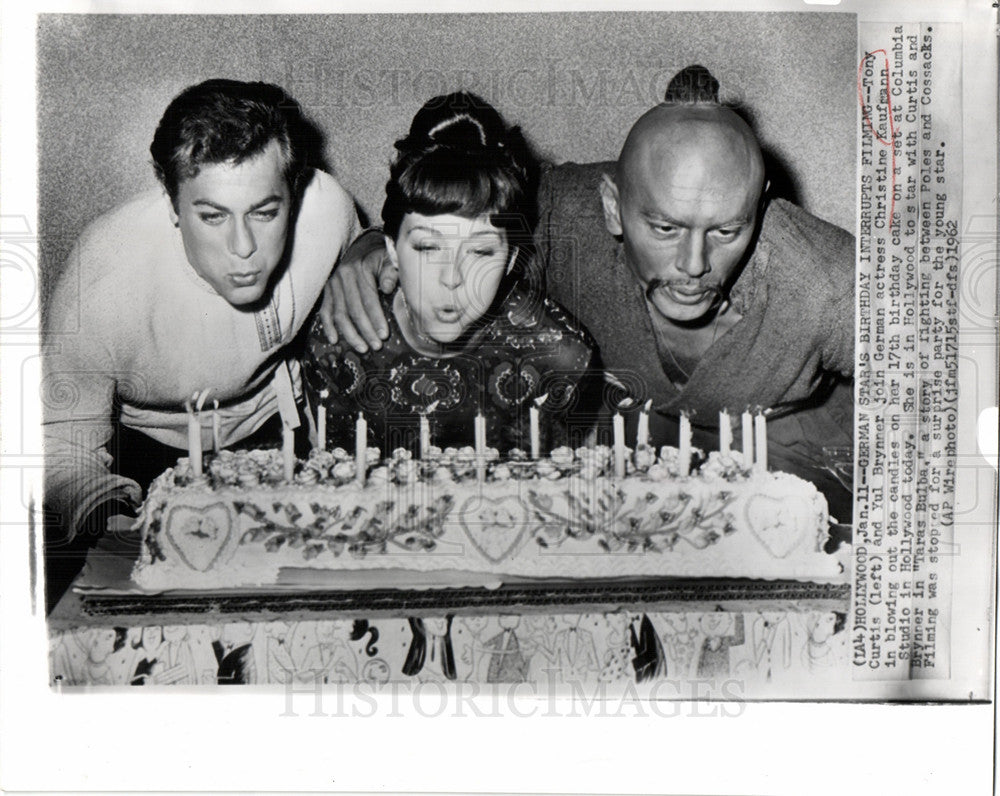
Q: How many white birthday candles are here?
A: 14